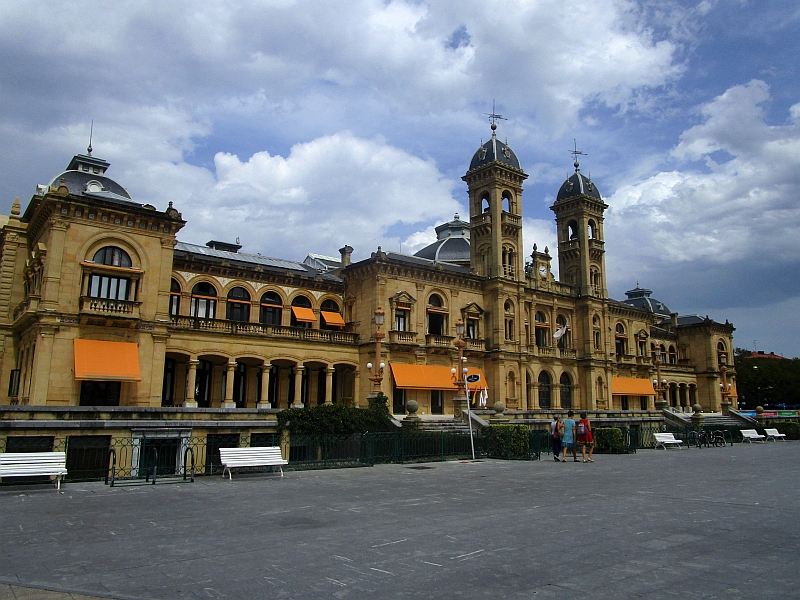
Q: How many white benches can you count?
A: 5